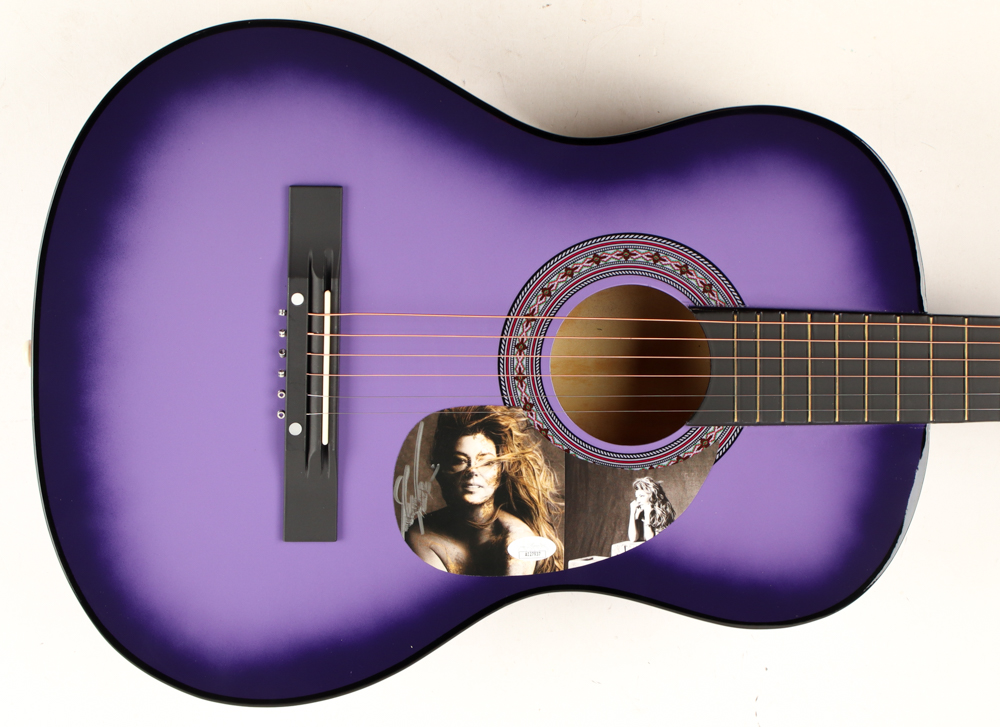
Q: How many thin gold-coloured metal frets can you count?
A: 9